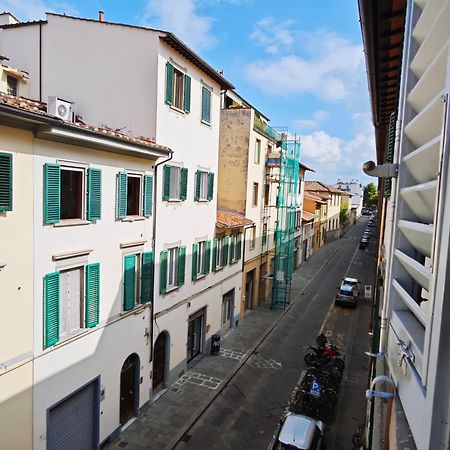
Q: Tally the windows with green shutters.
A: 13